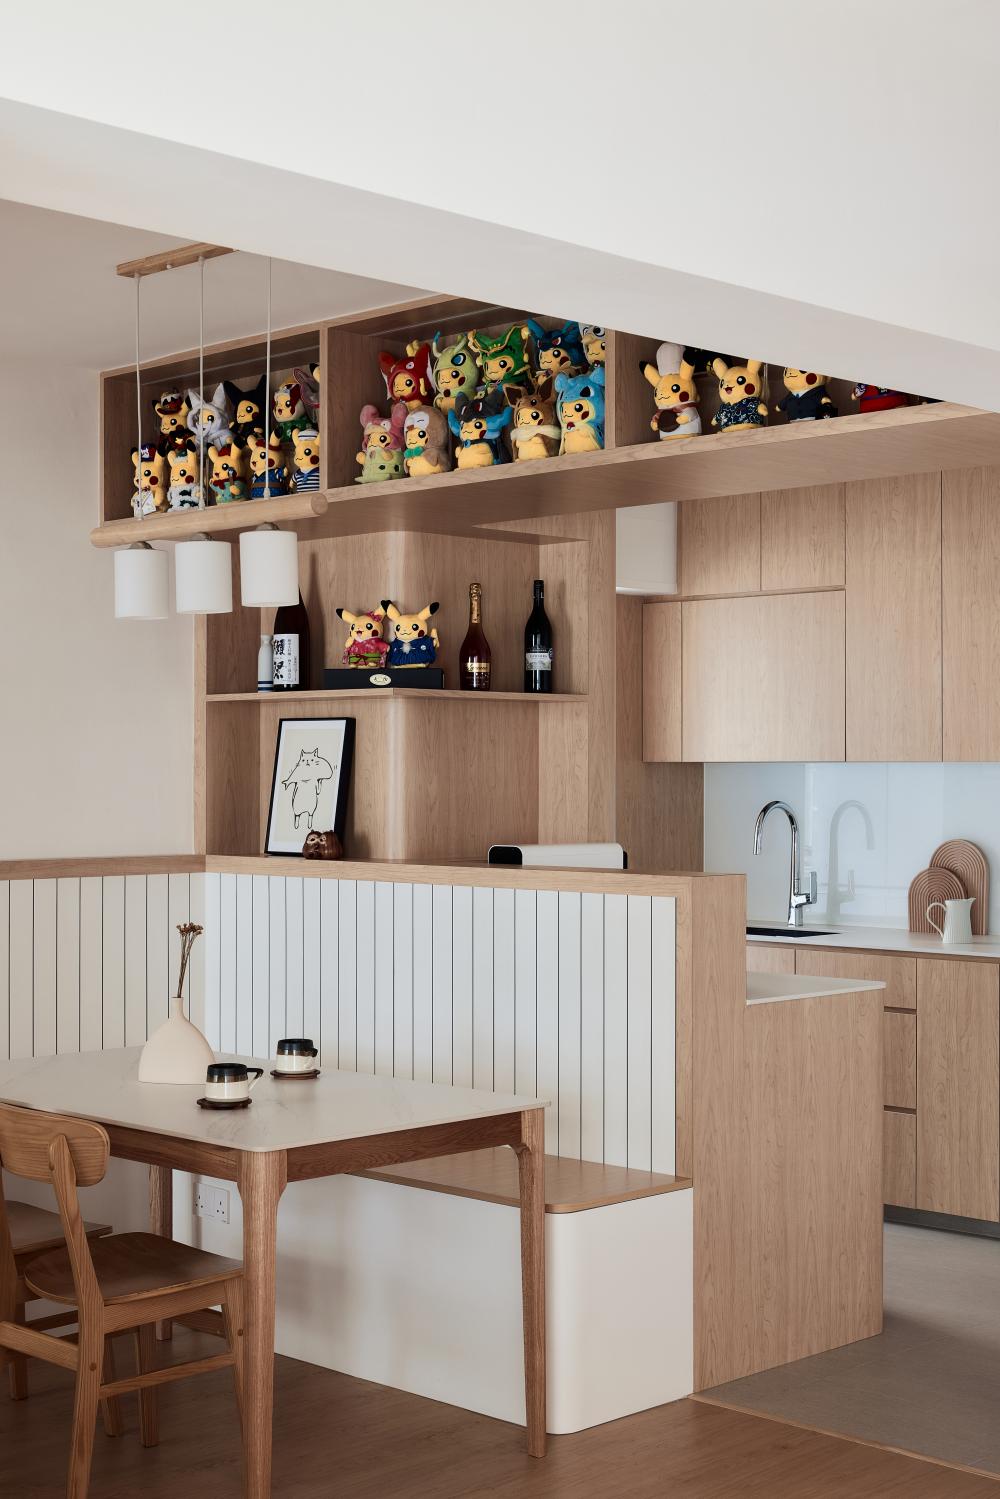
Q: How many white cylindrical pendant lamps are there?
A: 3